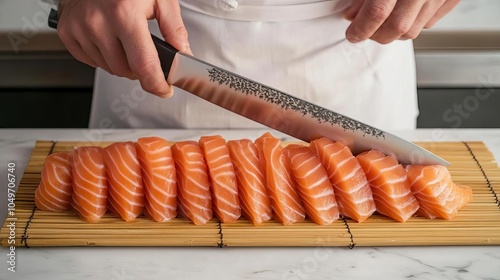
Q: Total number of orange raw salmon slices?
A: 12